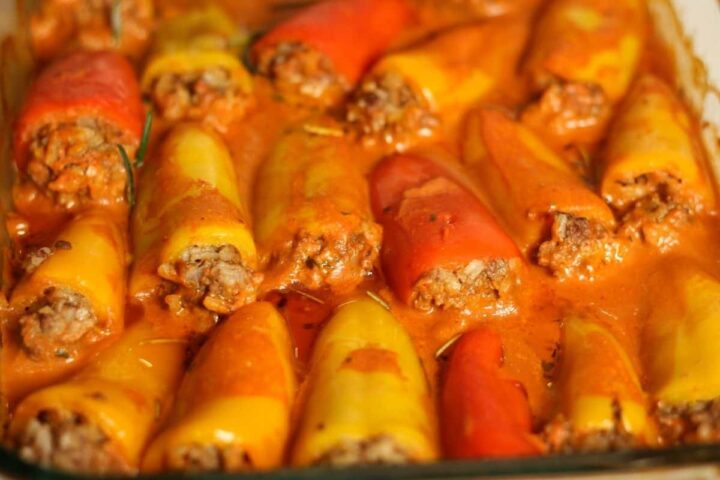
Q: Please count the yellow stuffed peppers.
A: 13